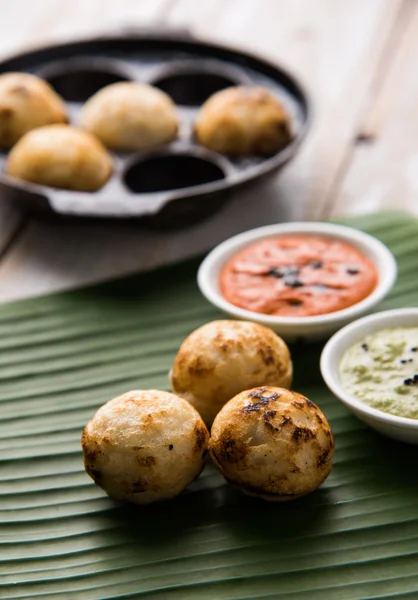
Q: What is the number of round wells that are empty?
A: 3